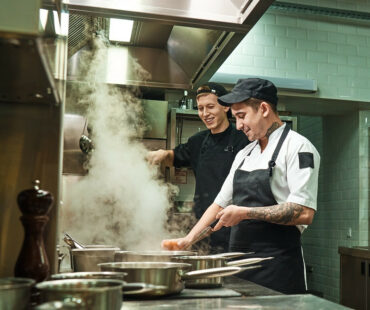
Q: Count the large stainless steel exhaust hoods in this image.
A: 1